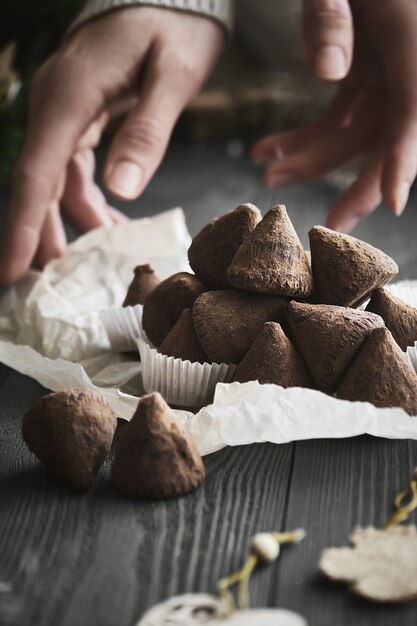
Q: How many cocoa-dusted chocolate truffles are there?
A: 13